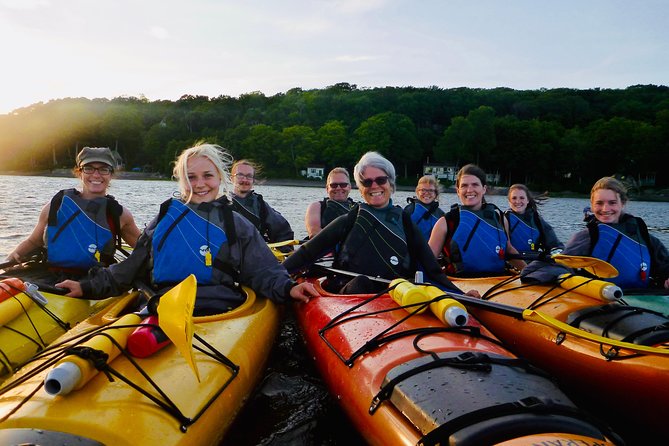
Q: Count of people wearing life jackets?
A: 9